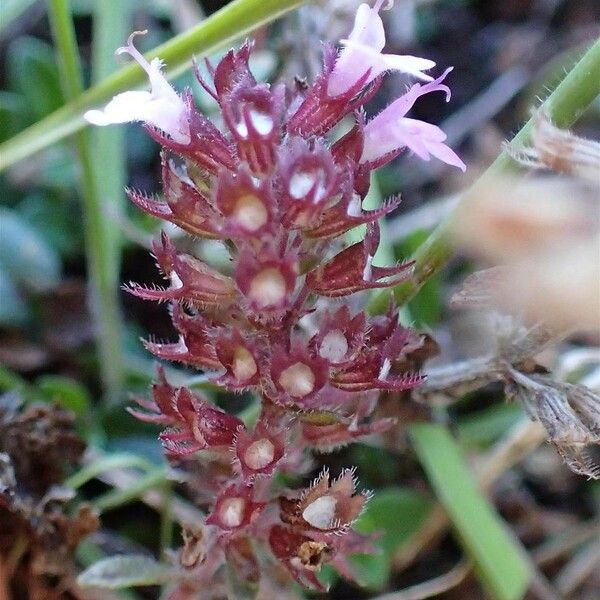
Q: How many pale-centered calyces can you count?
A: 10